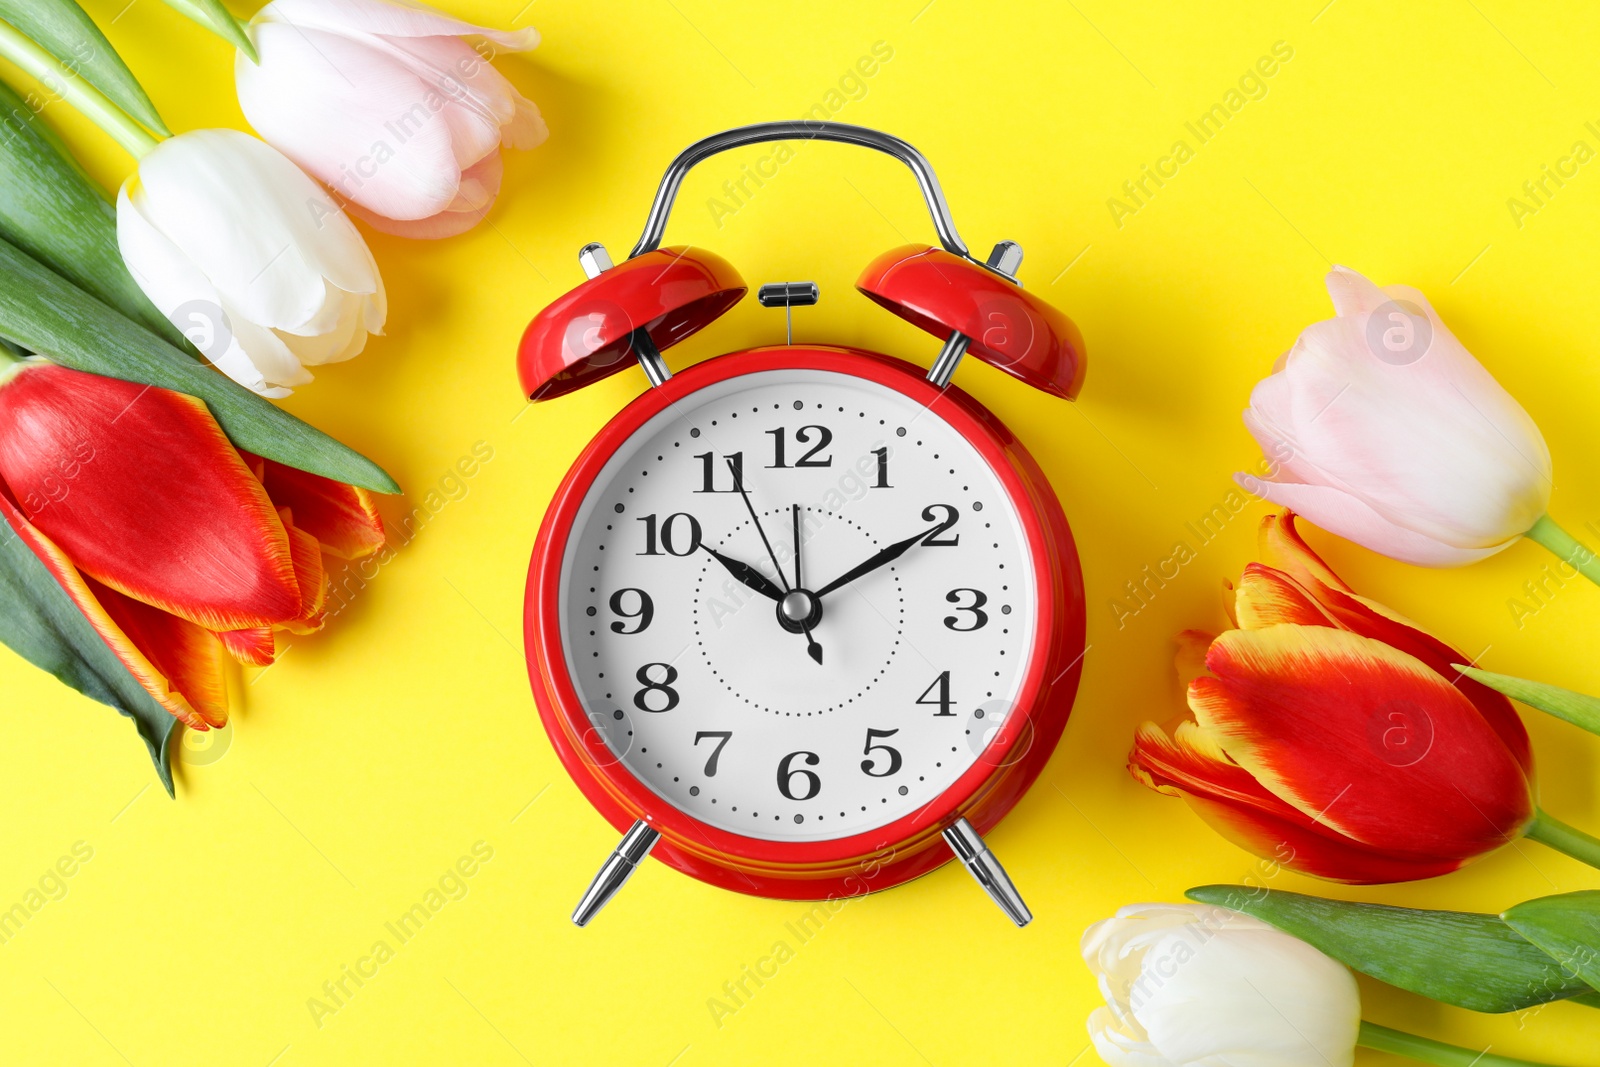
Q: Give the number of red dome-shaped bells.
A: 2